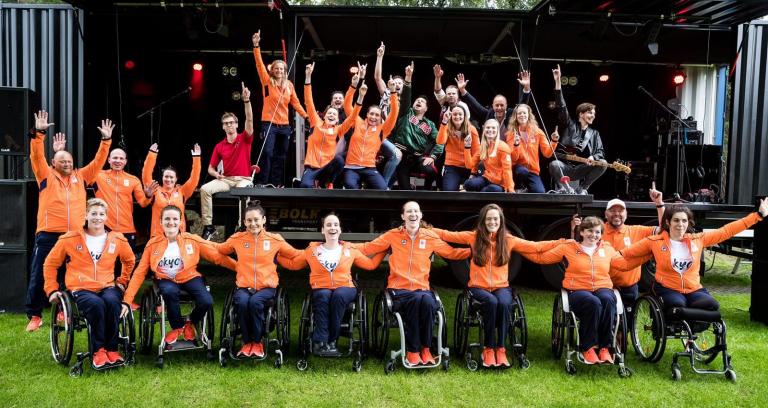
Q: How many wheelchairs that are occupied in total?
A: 8